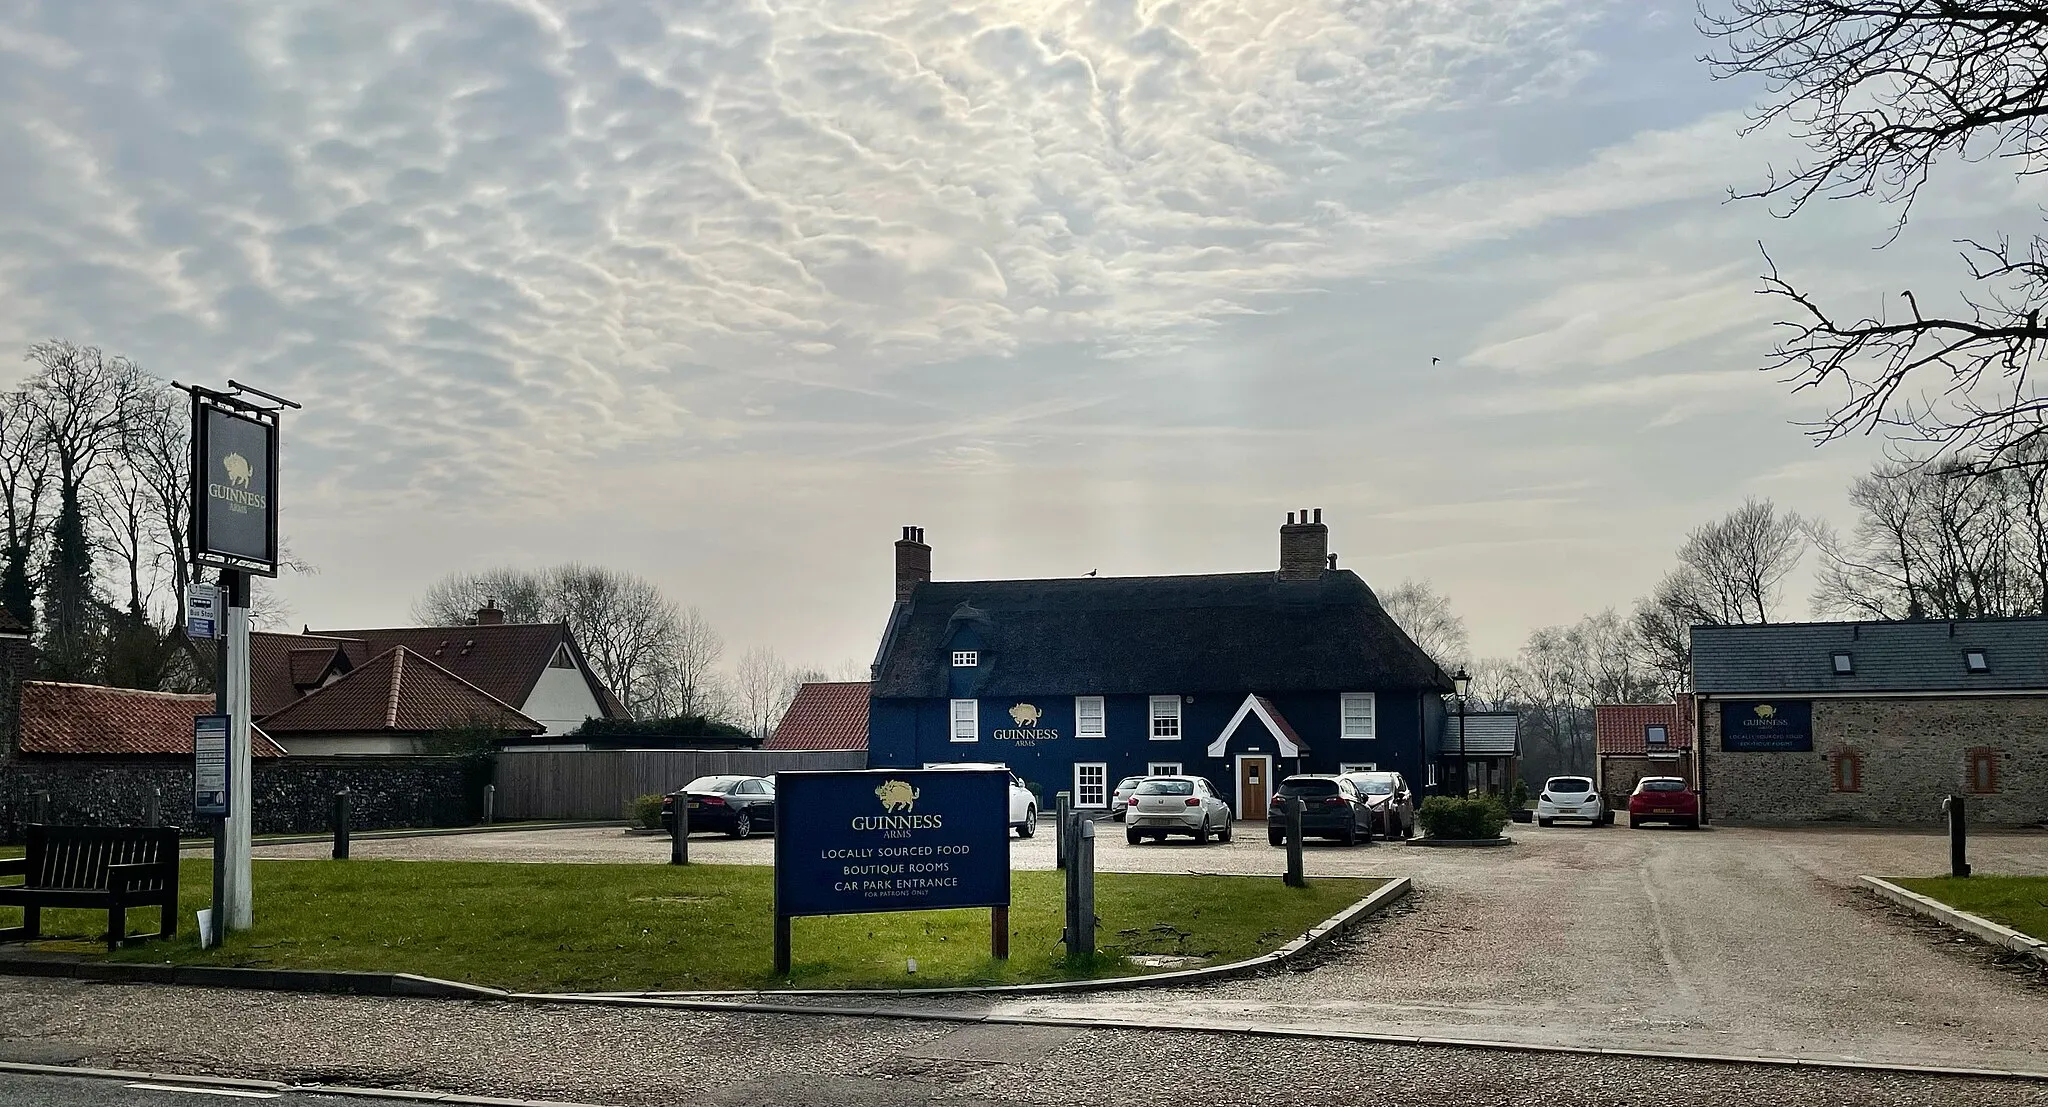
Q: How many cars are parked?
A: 8